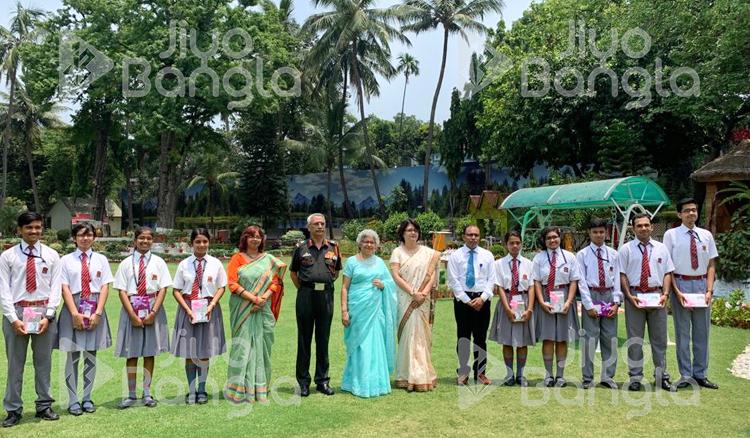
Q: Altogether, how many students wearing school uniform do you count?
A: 9